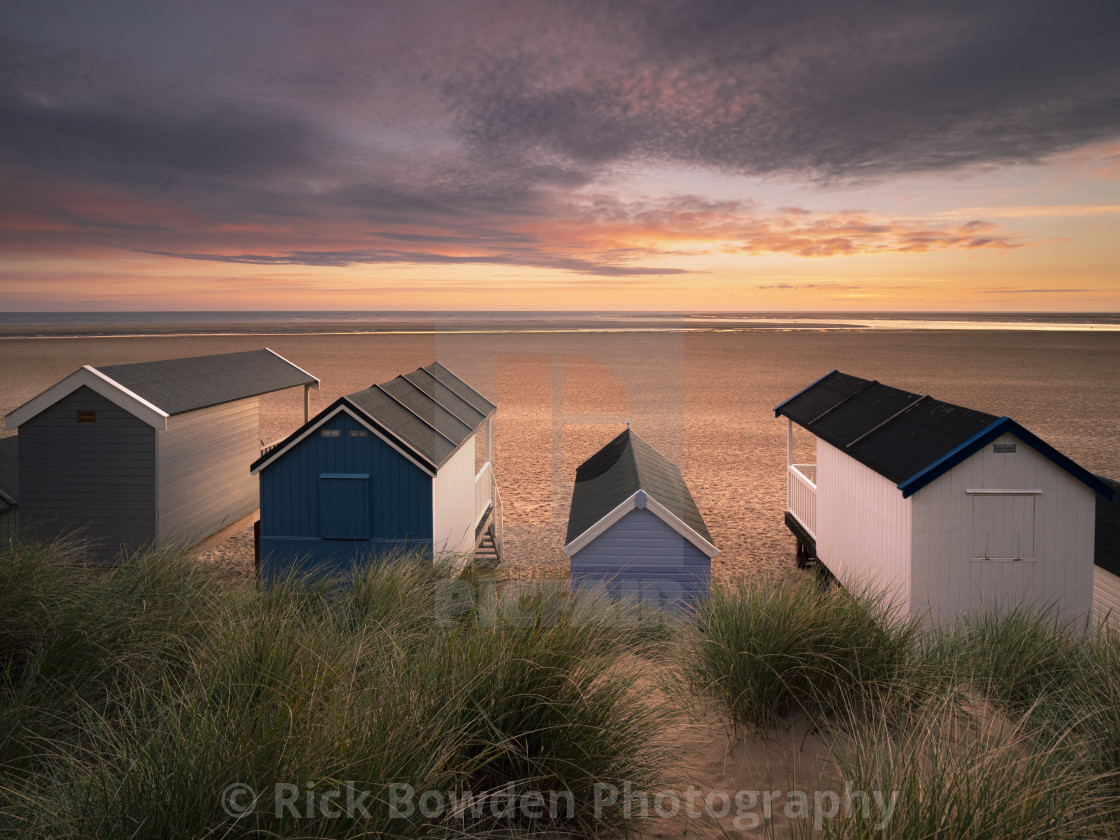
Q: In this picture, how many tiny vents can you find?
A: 4